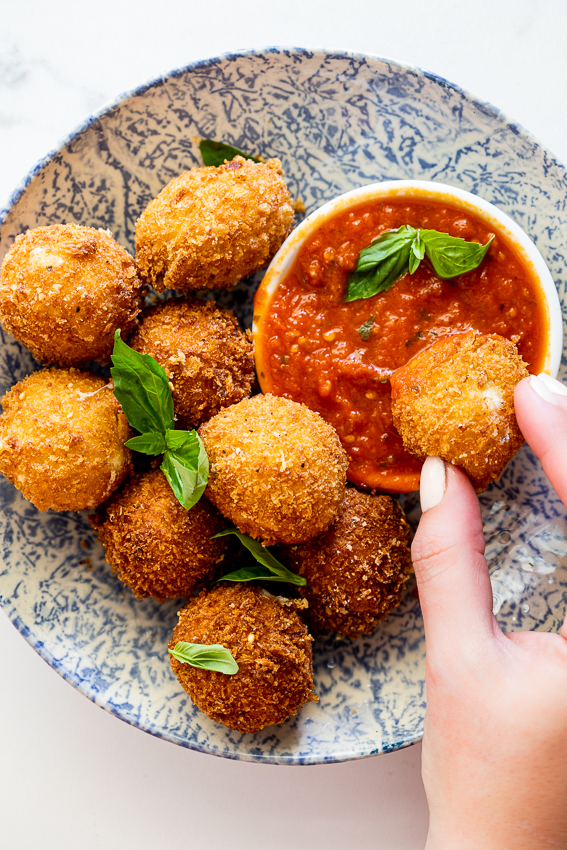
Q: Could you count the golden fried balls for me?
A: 9